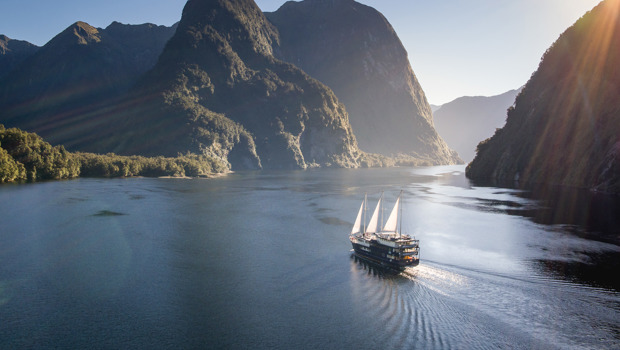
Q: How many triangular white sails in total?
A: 3